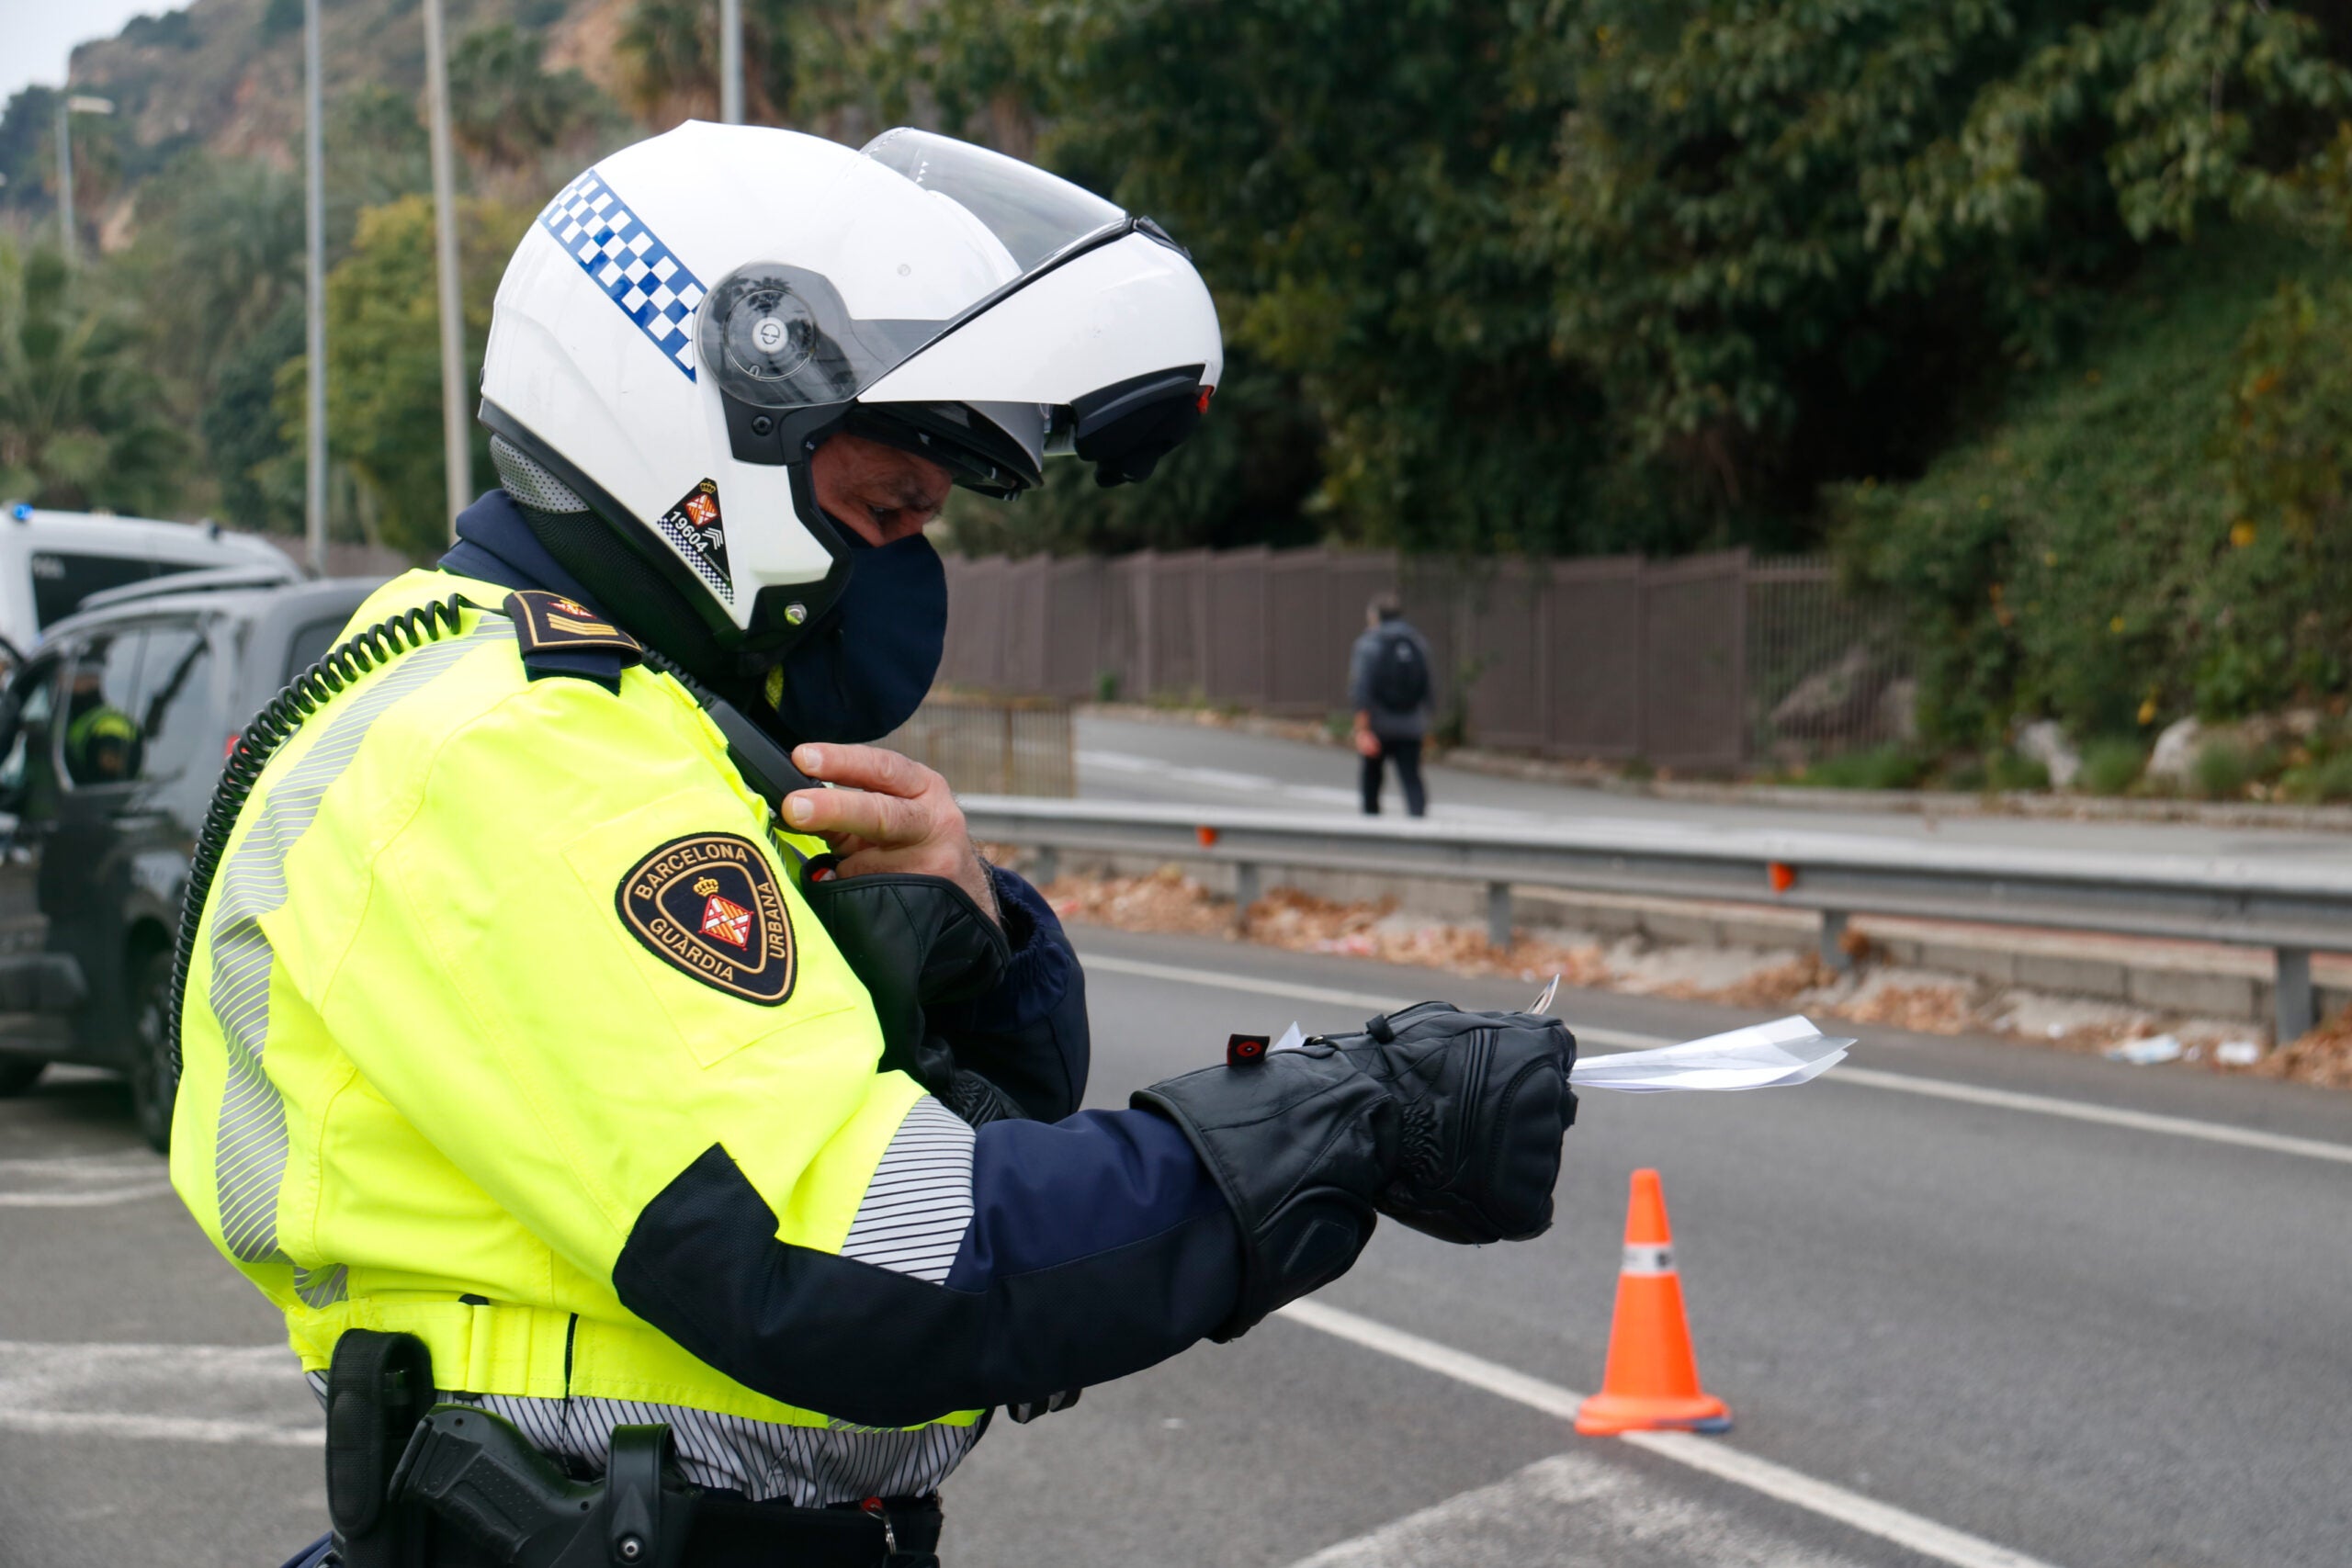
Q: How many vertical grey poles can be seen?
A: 4